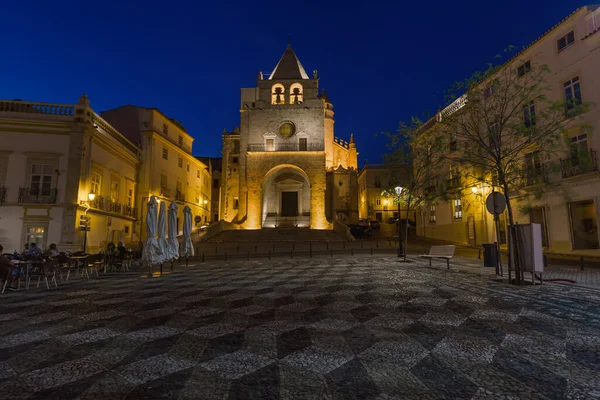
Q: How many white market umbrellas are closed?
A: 4